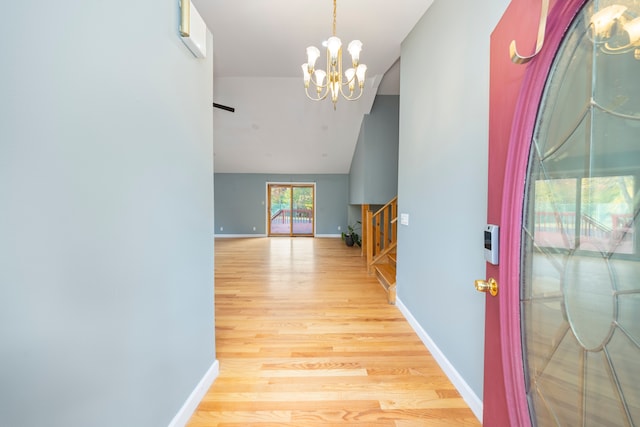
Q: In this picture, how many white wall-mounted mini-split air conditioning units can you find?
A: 0